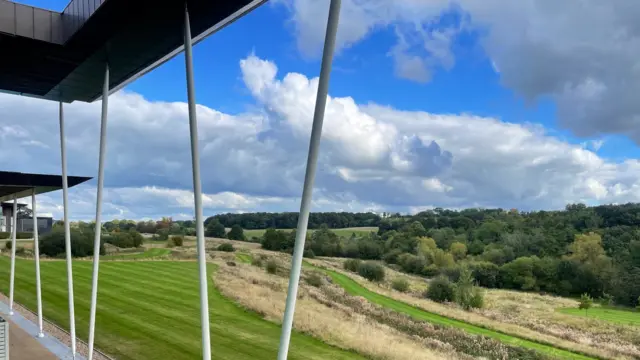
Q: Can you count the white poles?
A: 6